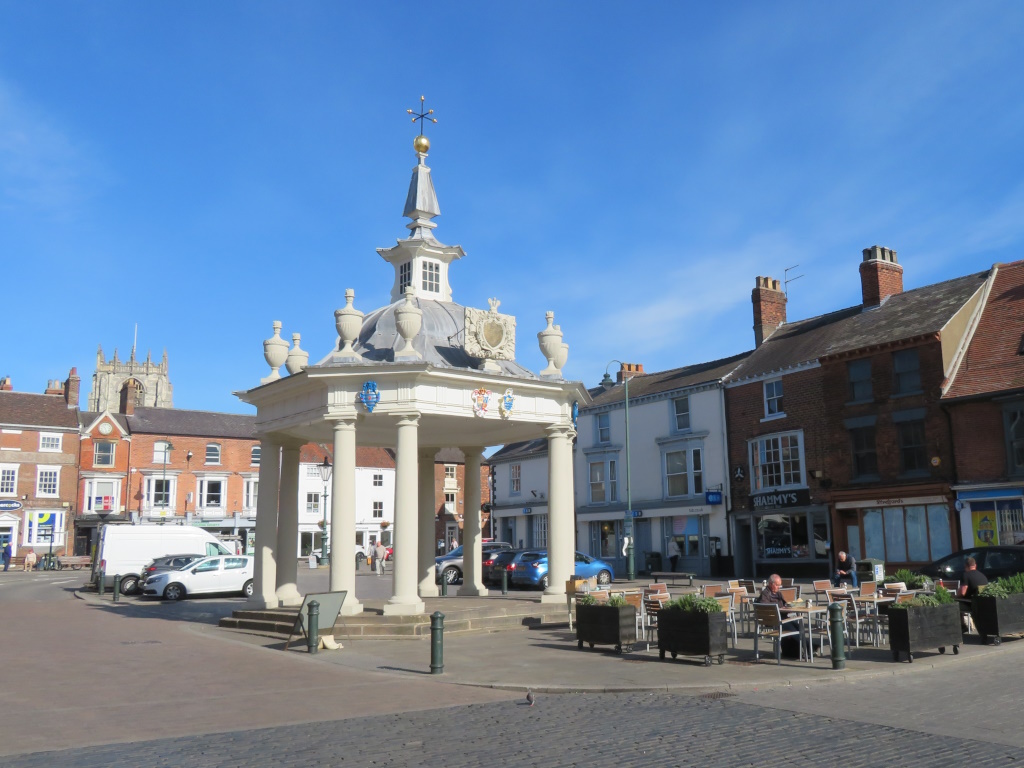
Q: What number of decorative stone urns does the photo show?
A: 6